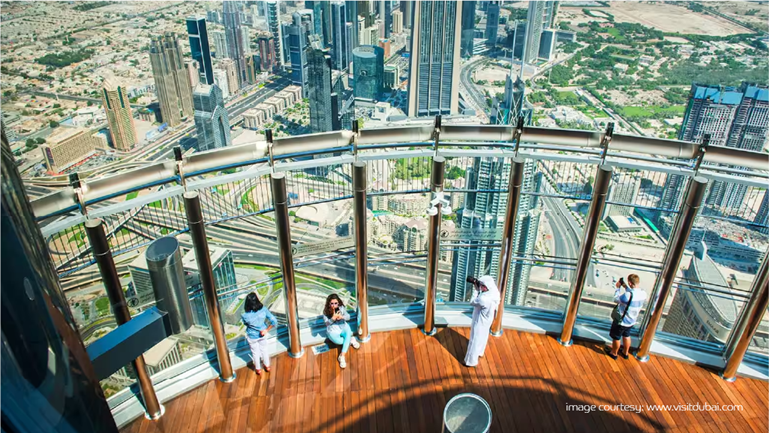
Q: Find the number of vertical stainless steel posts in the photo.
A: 9